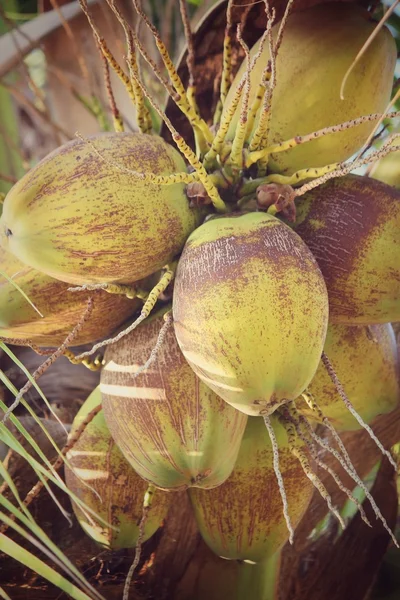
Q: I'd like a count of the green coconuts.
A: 9